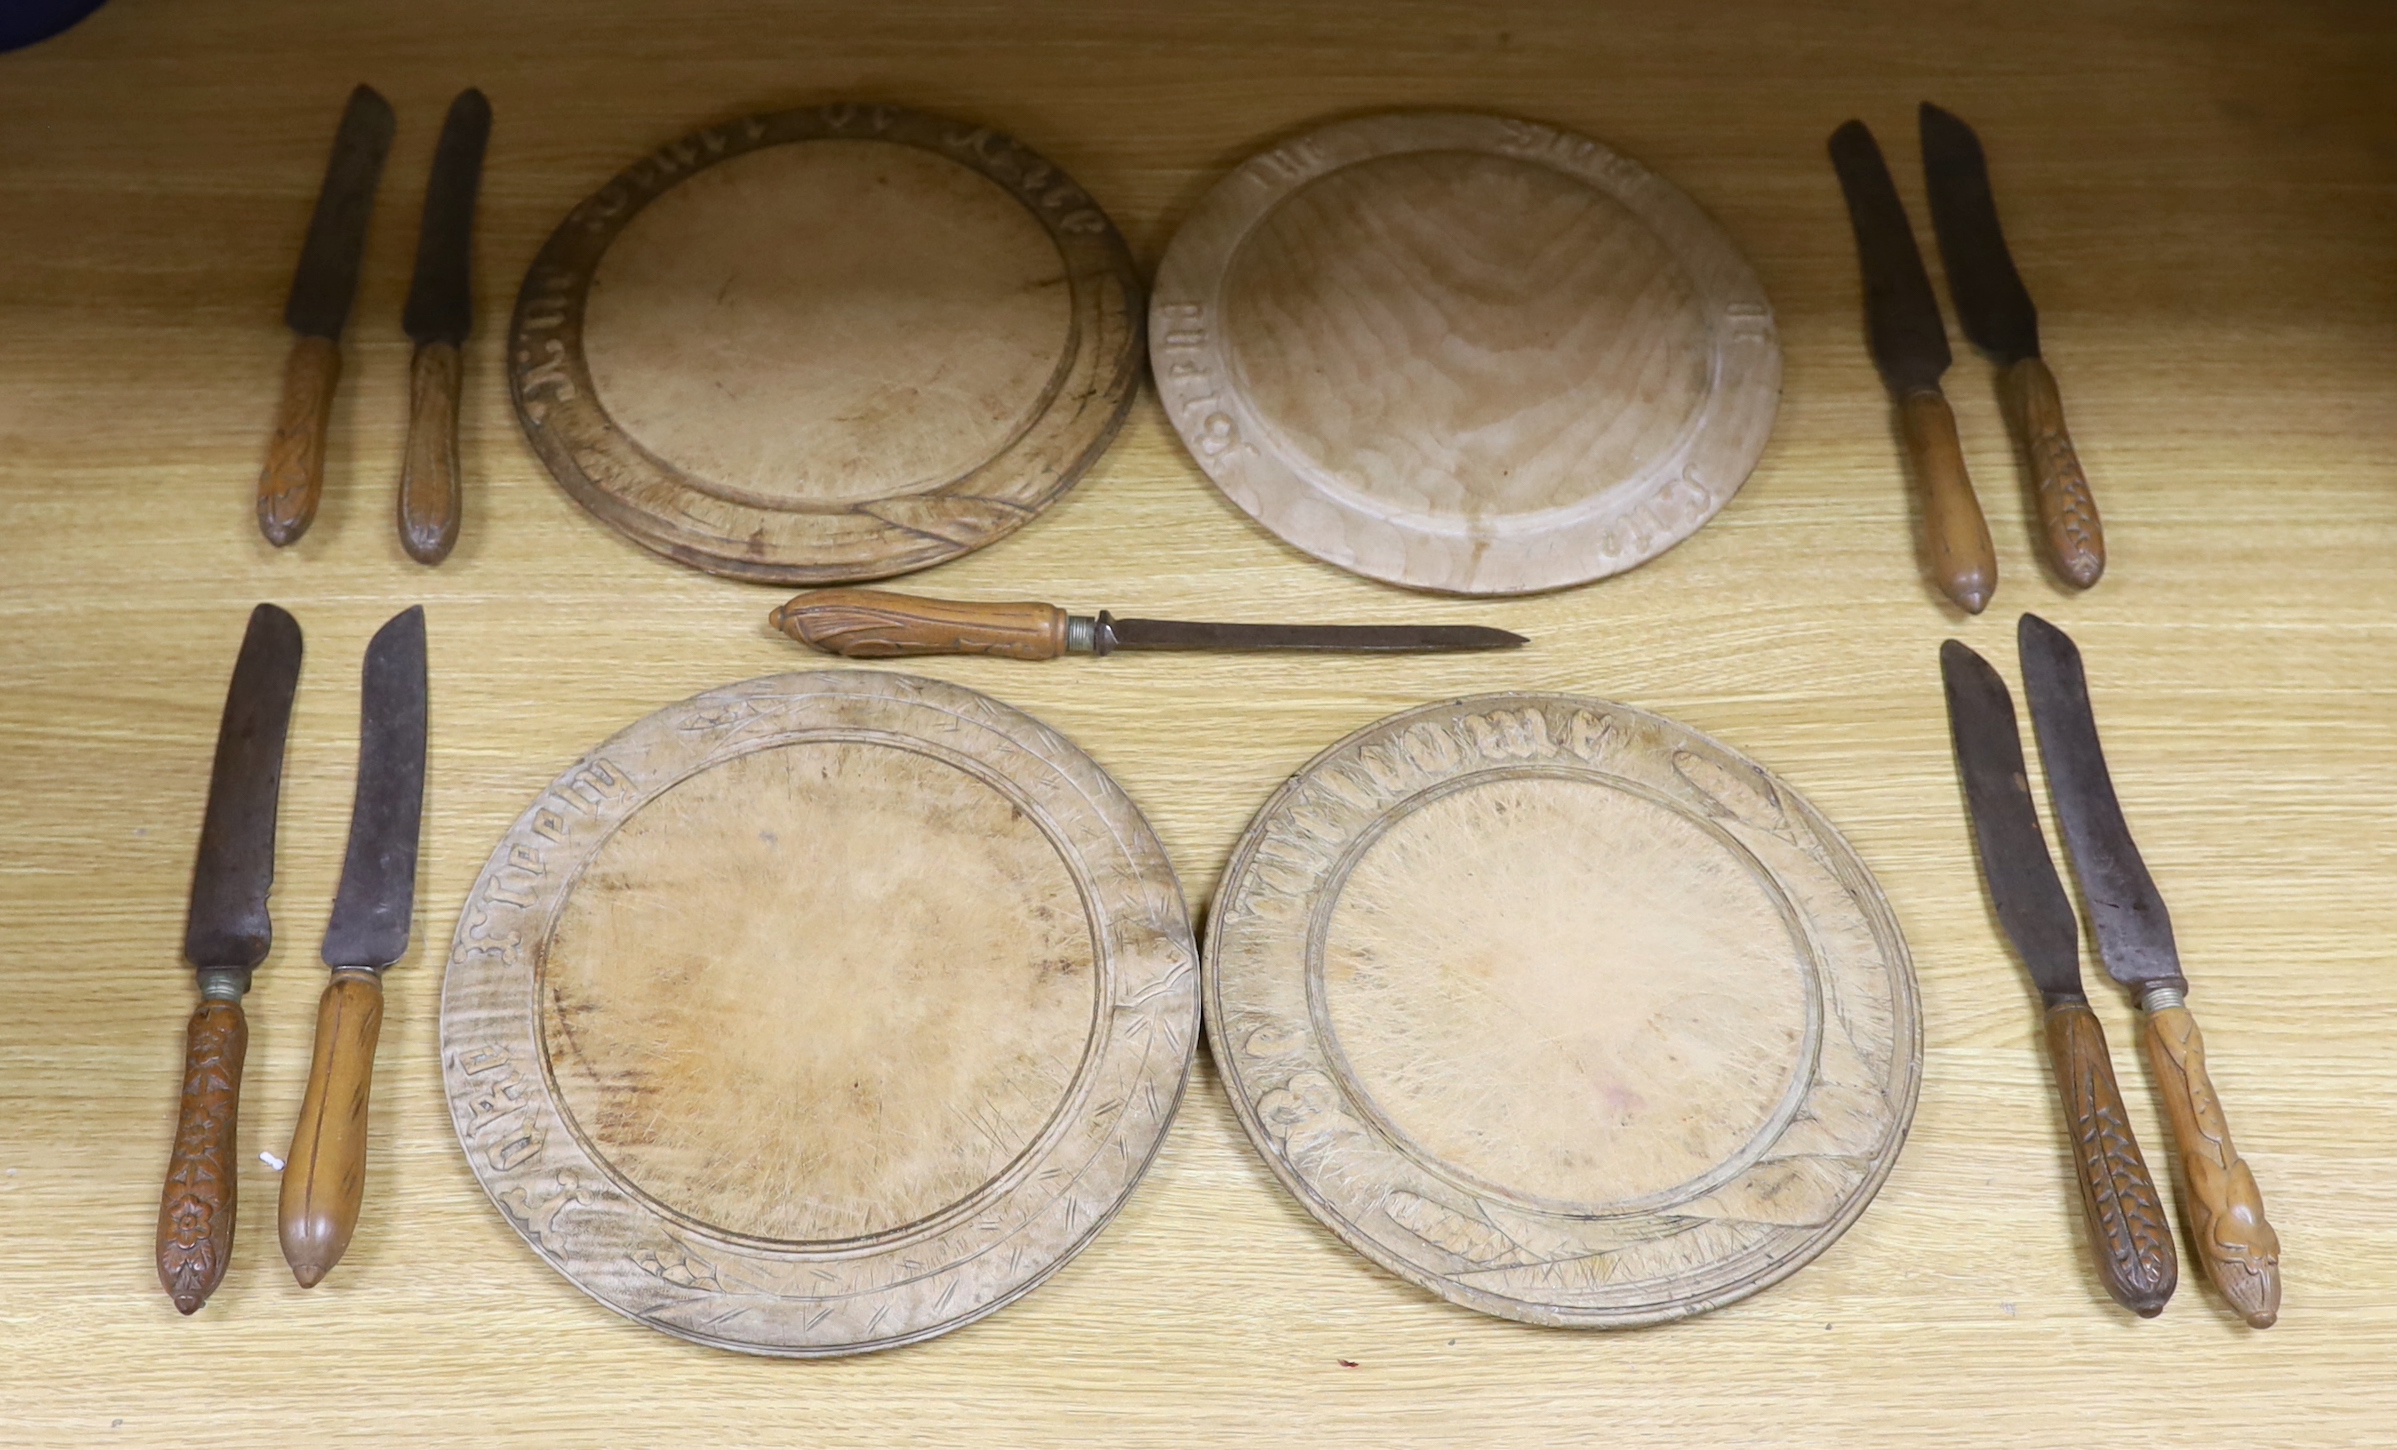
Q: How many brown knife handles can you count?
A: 9